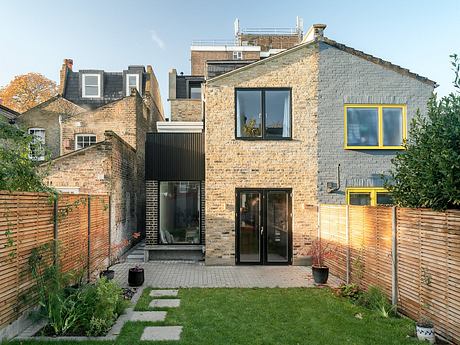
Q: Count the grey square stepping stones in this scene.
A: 4